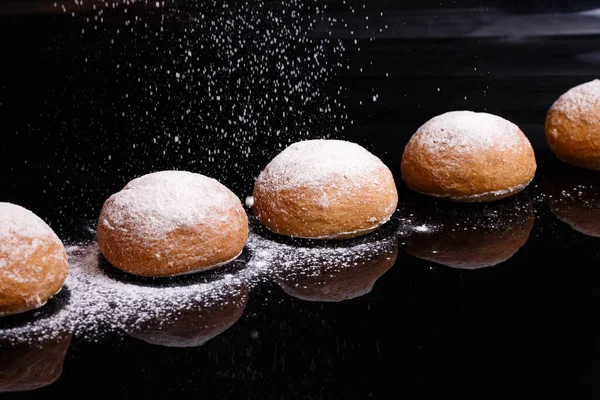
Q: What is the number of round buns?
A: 5